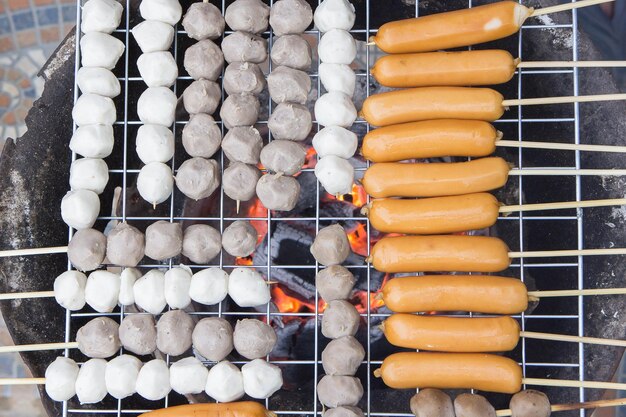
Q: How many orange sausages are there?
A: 11